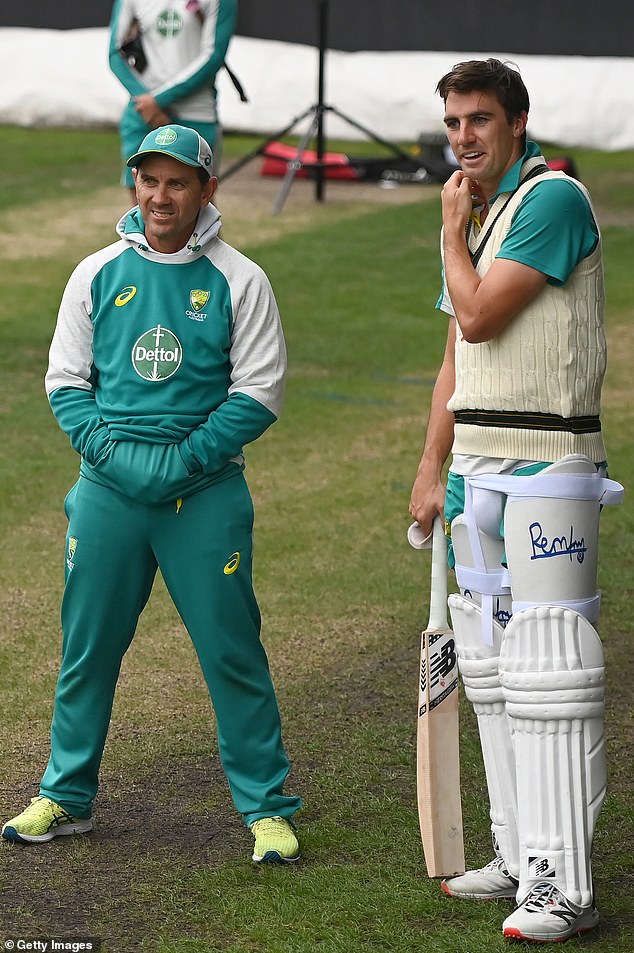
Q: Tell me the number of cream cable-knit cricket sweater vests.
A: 1